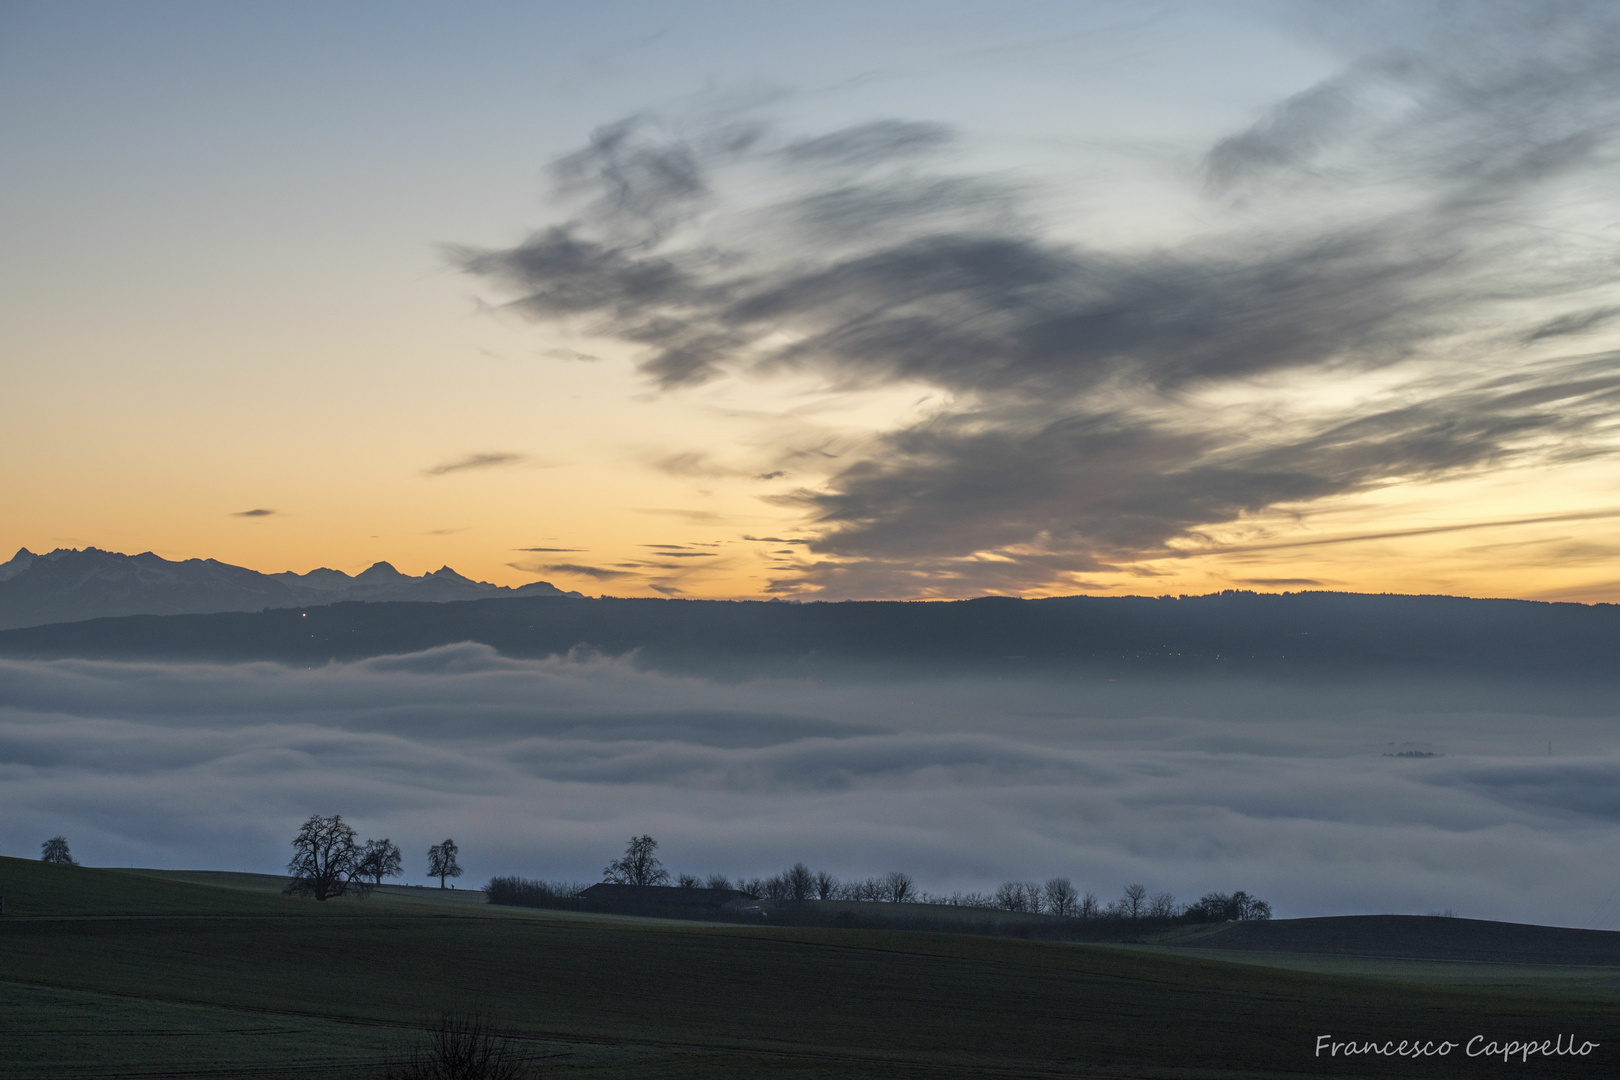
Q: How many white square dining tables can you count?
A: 0